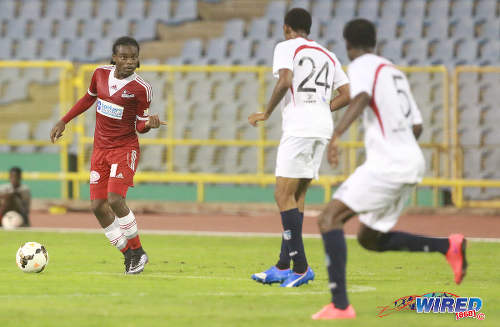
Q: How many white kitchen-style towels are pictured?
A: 0